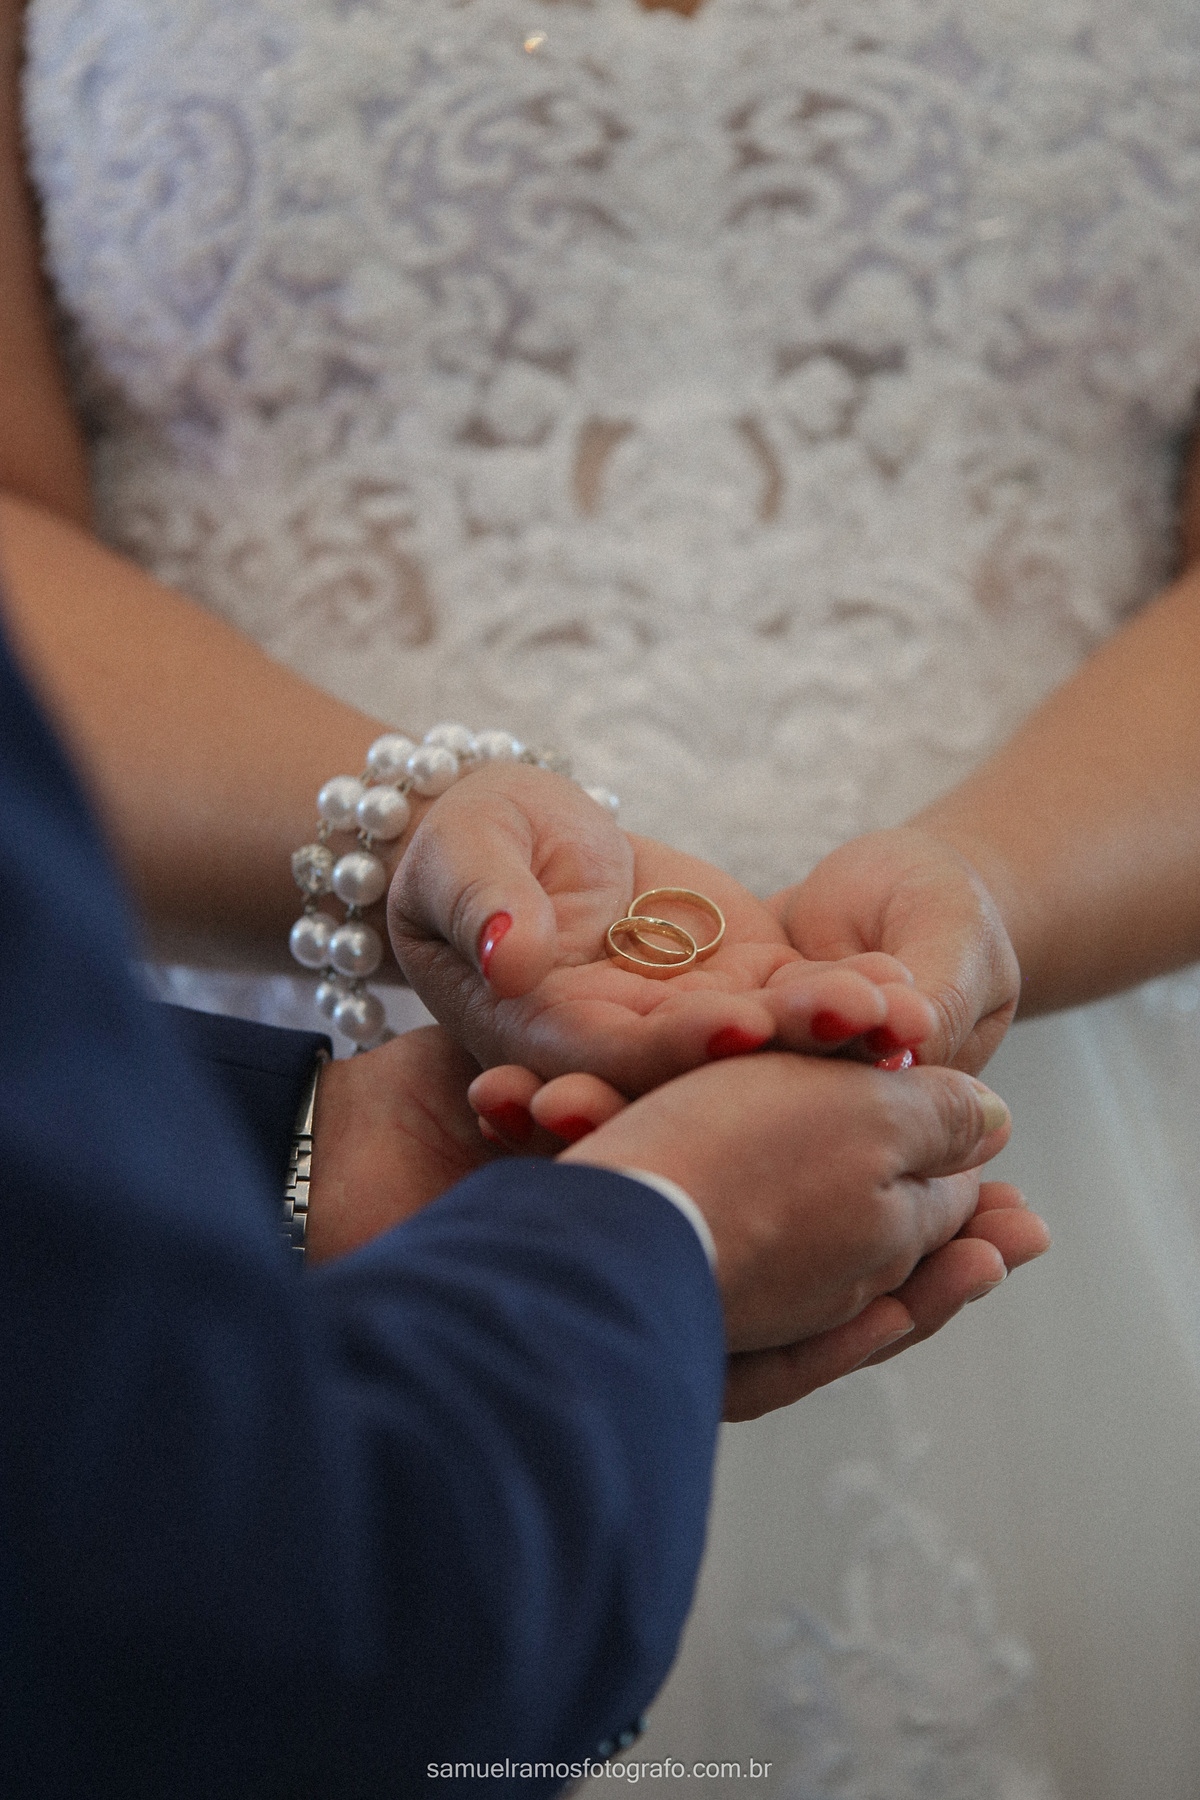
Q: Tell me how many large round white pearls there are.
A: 12